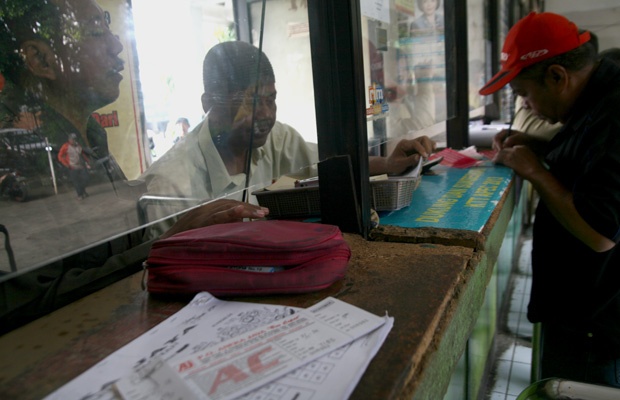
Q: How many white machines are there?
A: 1